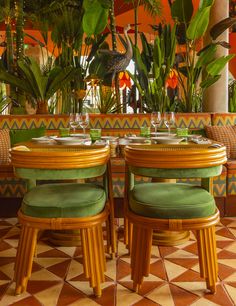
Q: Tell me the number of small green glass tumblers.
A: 4